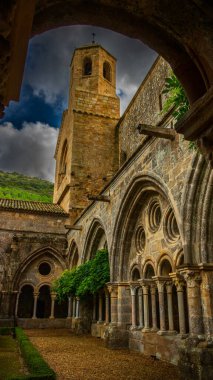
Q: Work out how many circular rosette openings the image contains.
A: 4